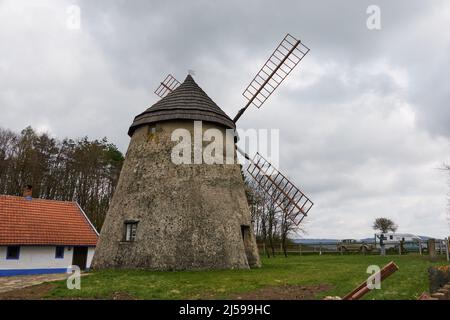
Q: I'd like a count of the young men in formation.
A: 0